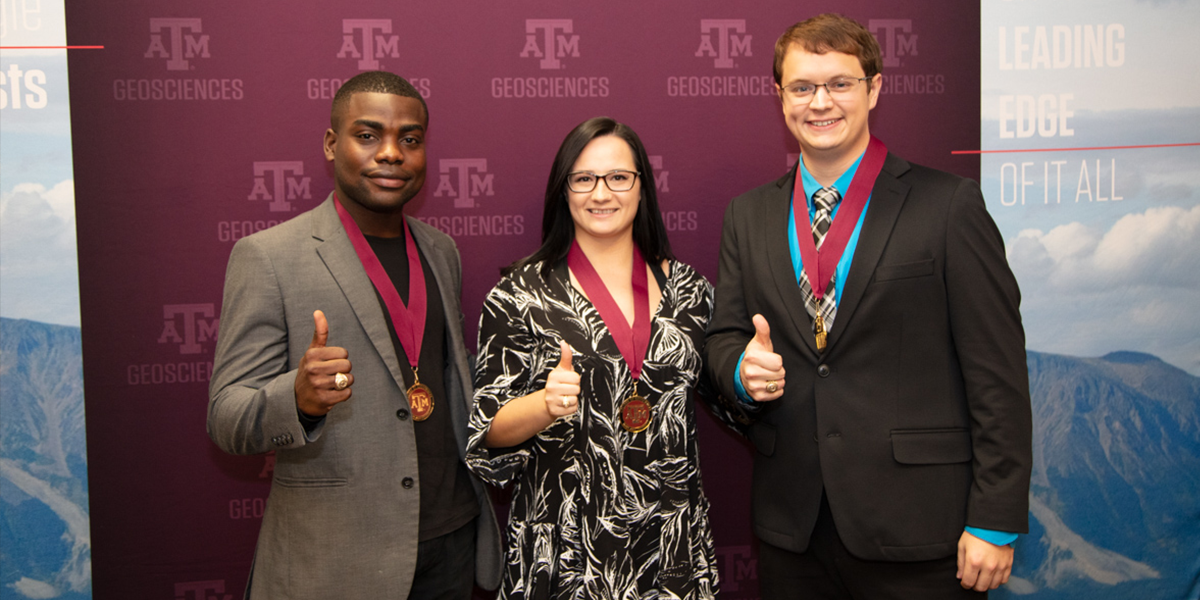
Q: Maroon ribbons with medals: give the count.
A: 3